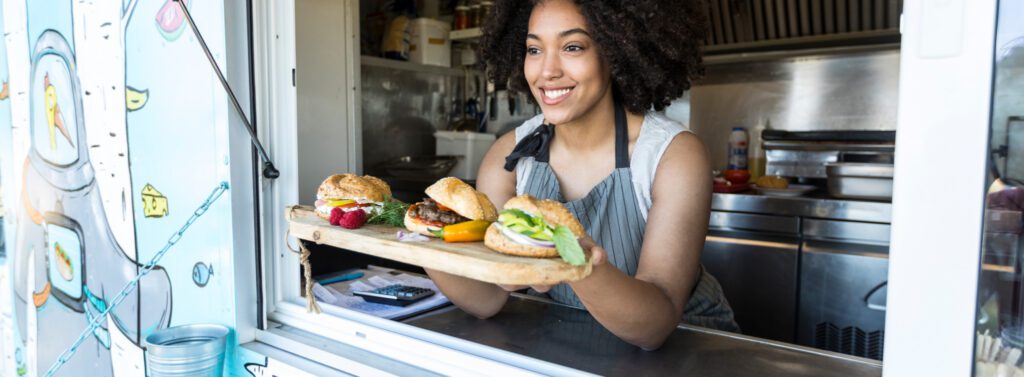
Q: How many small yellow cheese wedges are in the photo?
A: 1